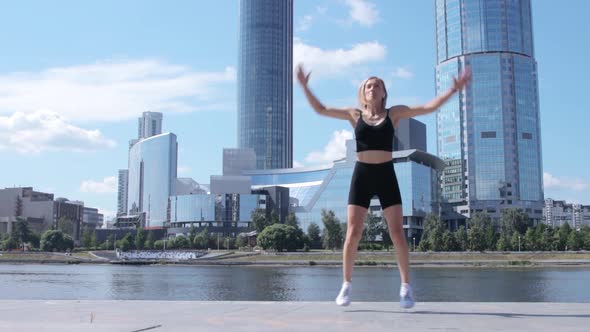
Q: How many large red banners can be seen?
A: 0